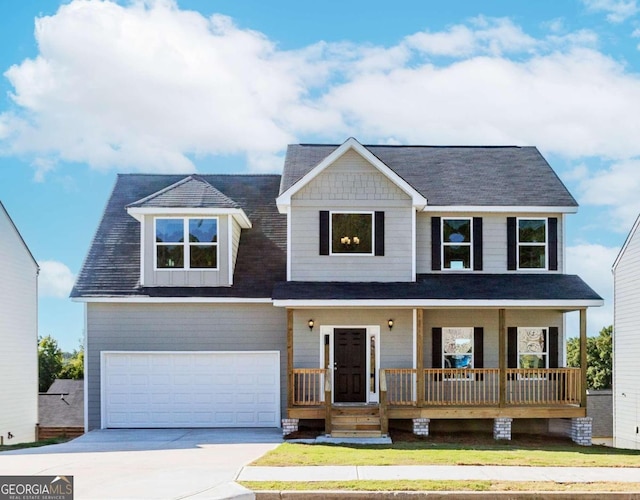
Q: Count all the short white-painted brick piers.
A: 4